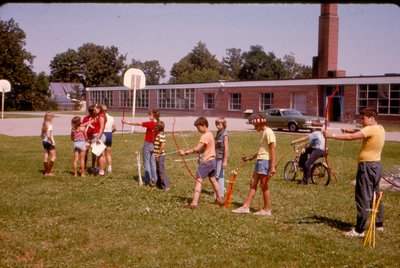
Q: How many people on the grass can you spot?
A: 12